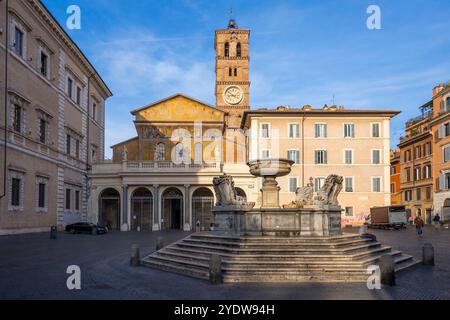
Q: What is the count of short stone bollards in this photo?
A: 5